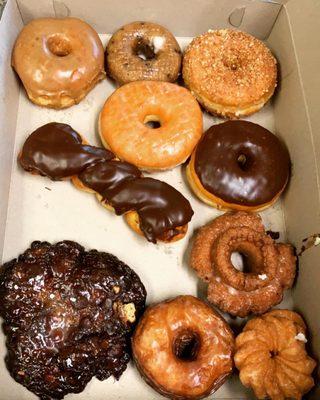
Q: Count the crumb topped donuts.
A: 1